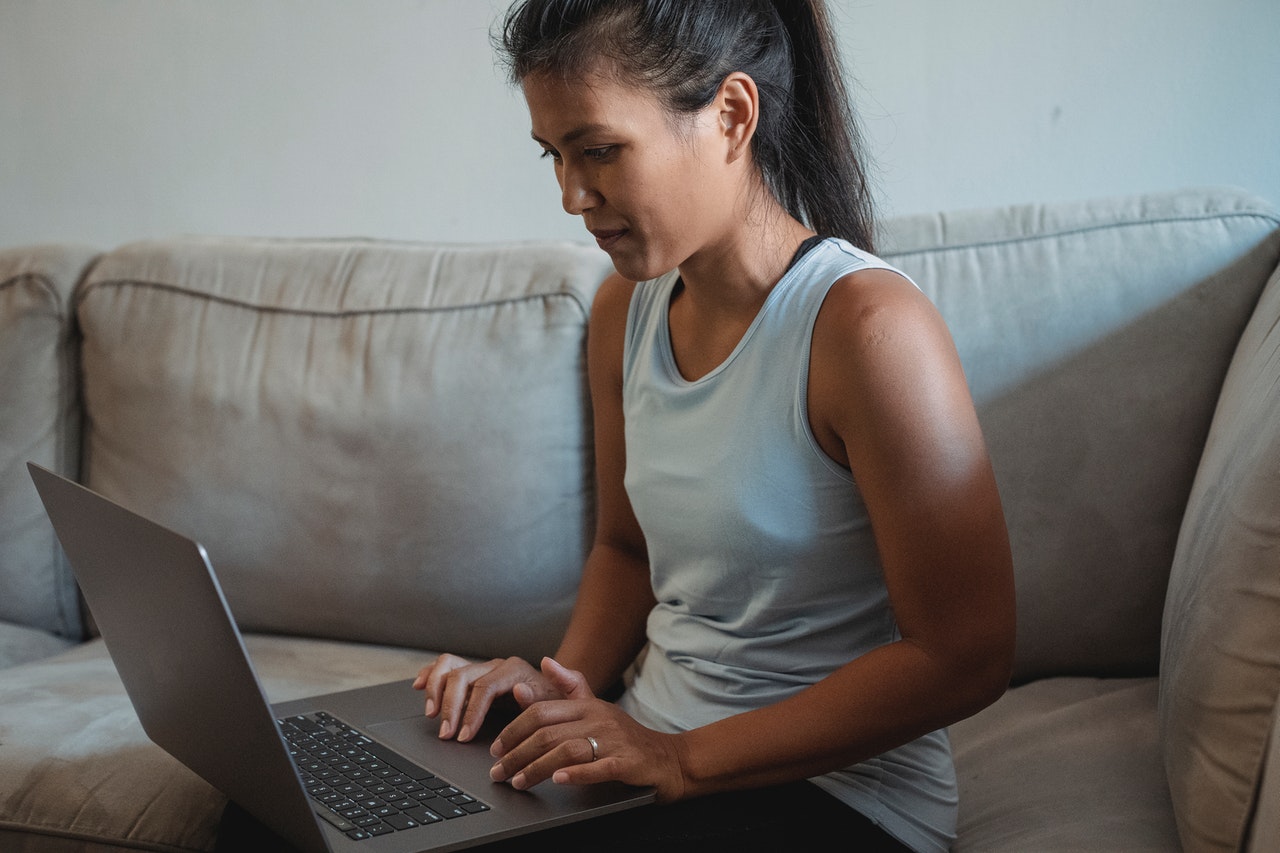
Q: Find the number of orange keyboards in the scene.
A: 0